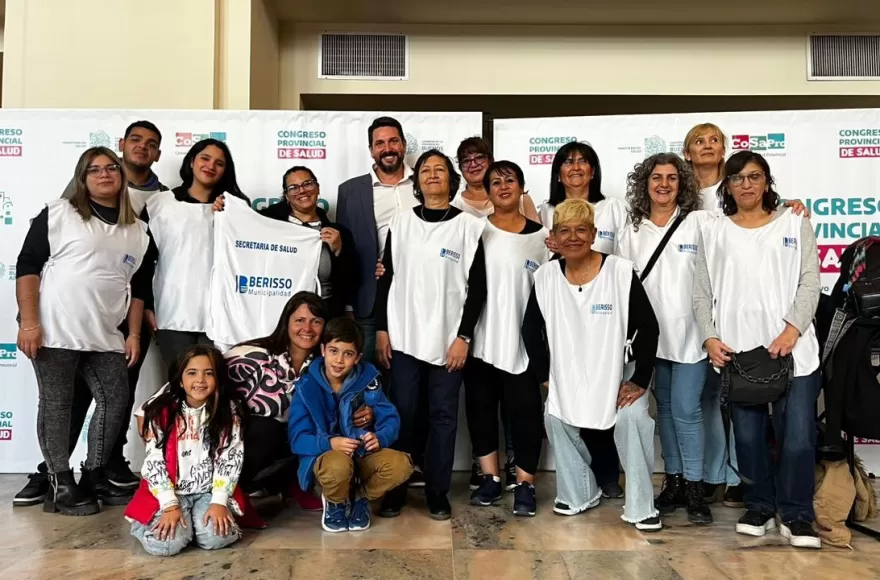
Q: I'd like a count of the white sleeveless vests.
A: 12